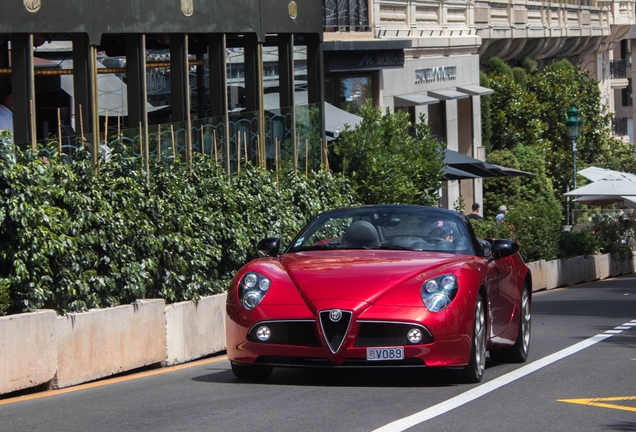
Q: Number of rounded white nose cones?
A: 0